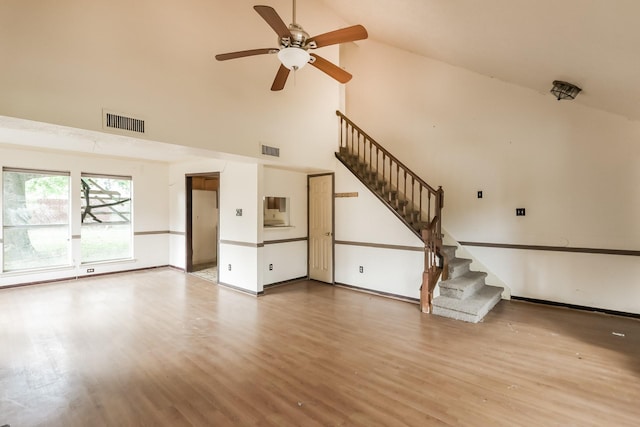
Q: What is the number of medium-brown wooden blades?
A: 5